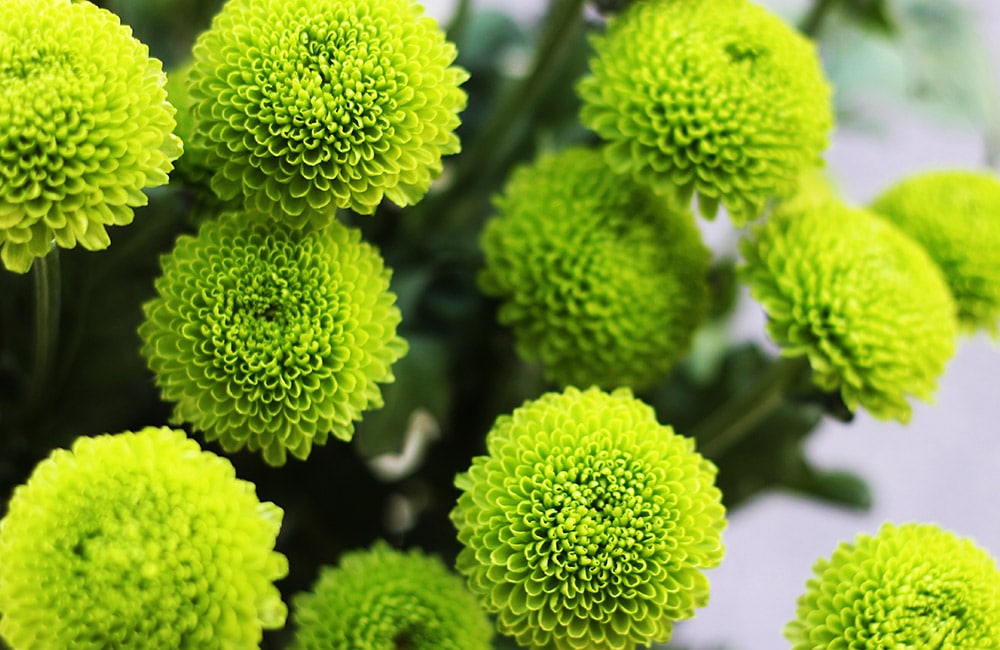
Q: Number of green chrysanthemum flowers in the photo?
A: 11